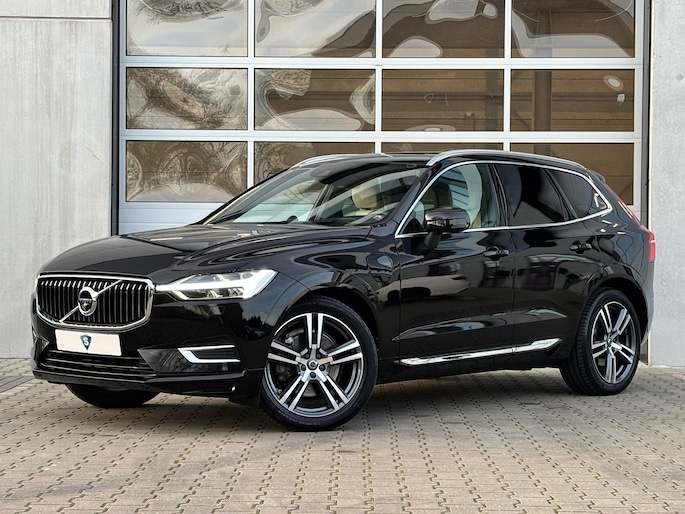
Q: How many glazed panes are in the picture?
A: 12